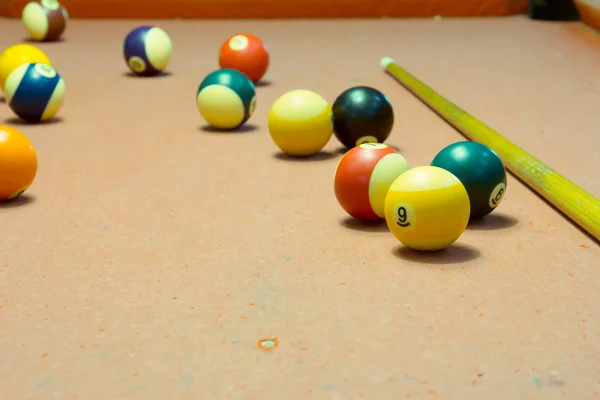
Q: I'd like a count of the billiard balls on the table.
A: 12